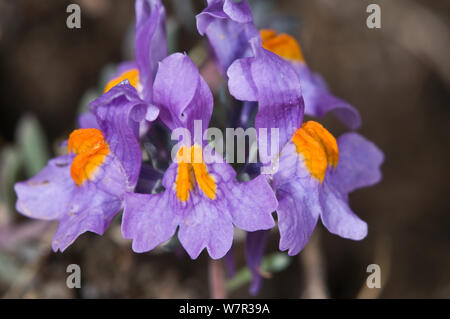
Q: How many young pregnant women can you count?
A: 0